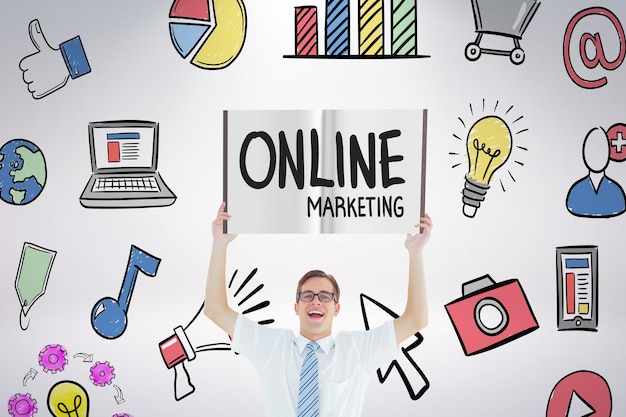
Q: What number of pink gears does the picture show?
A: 4